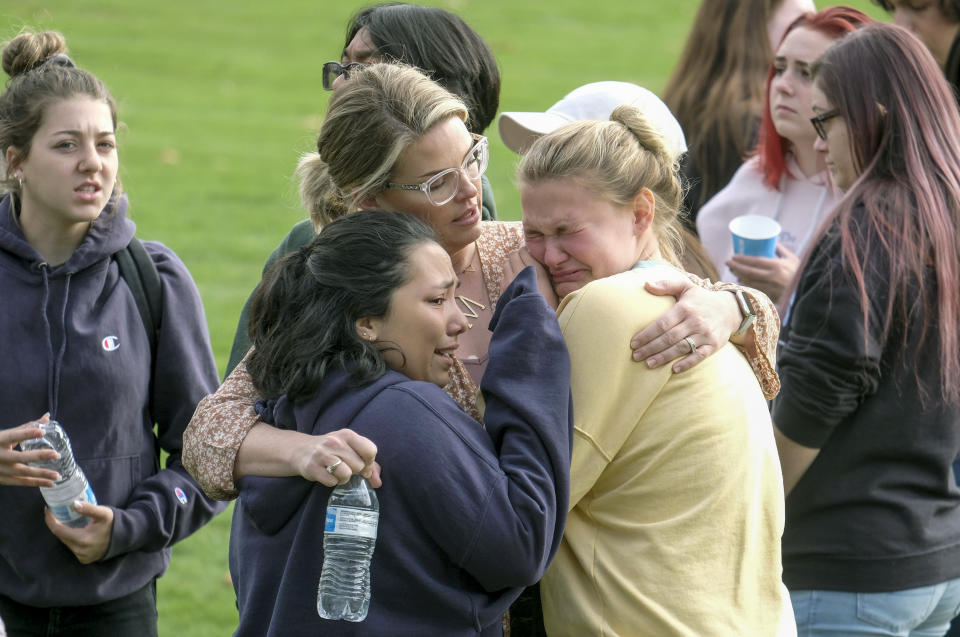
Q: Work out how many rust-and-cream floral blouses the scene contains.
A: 1